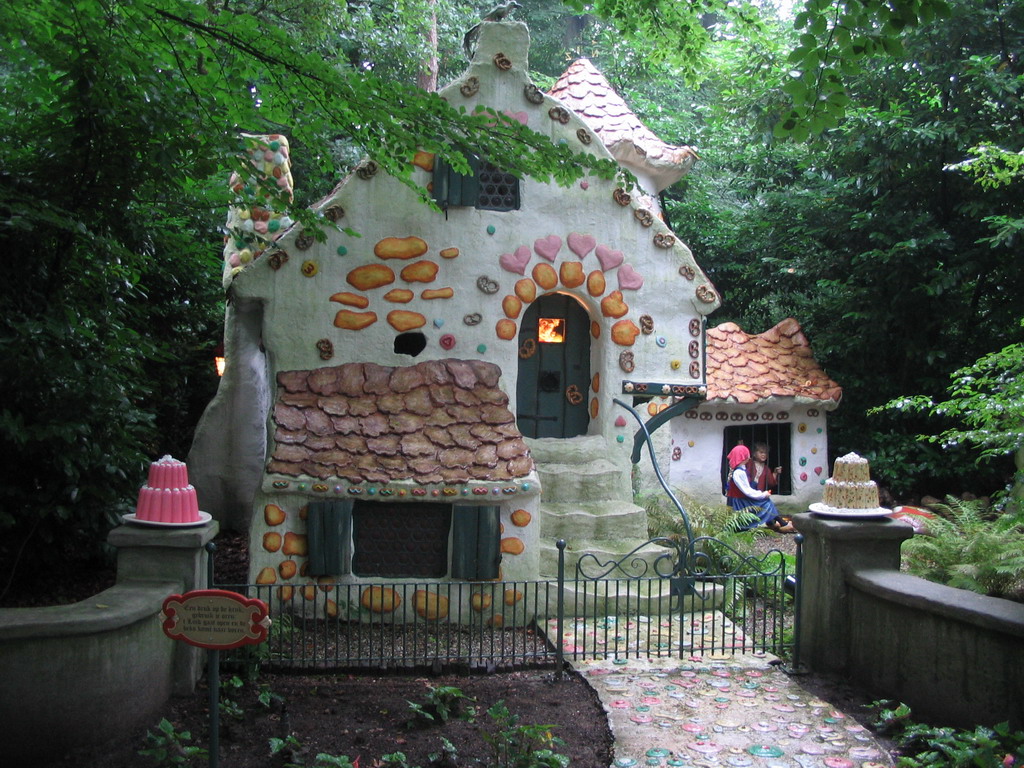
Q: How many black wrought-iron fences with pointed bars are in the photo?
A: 1